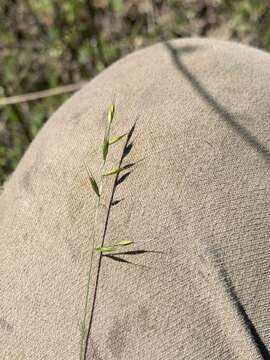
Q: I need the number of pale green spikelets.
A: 7